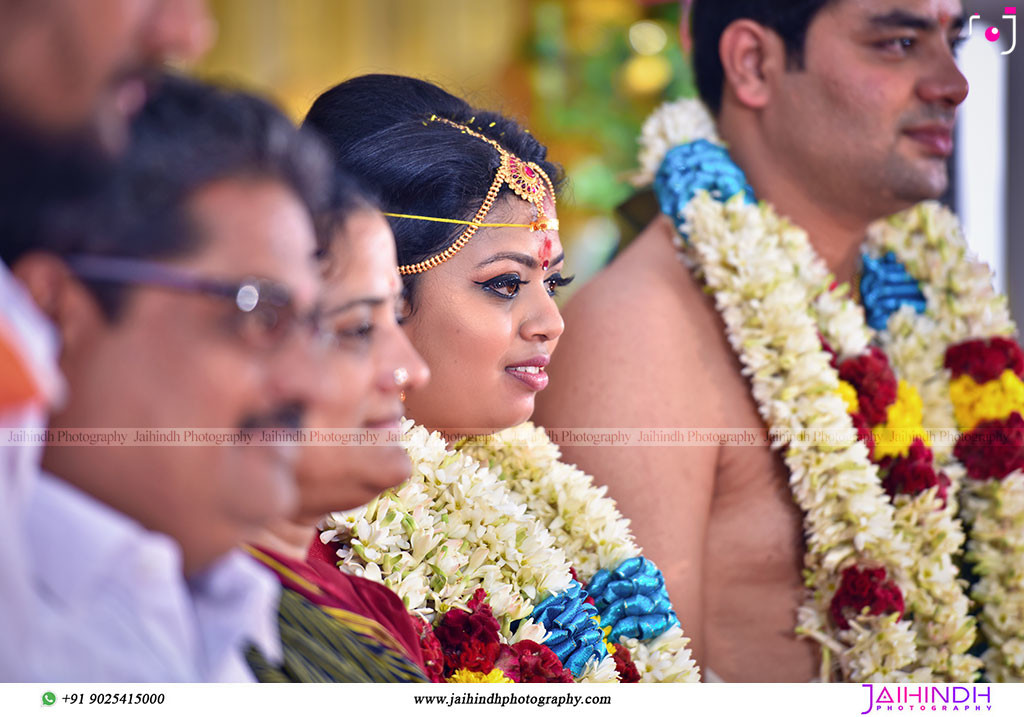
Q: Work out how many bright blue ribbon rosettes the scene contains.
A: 4